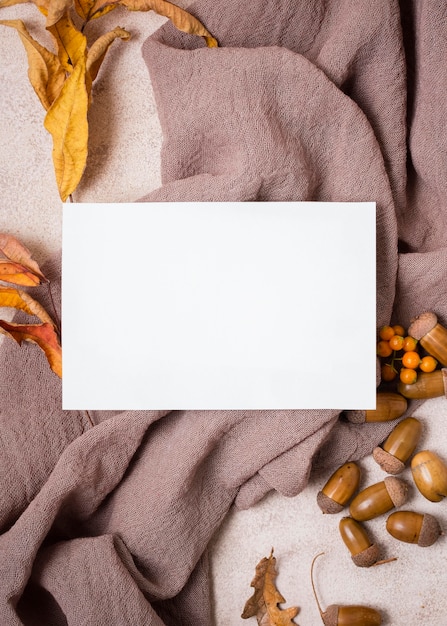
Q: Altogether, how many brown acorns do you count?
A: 10